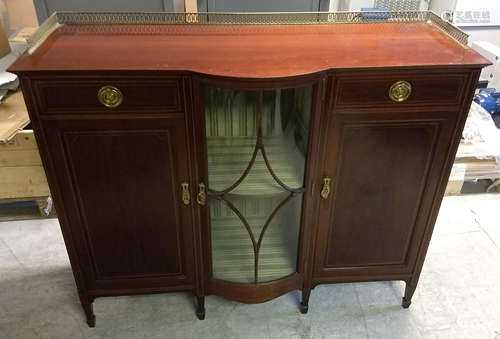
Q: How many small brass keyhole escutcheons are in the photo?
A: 3